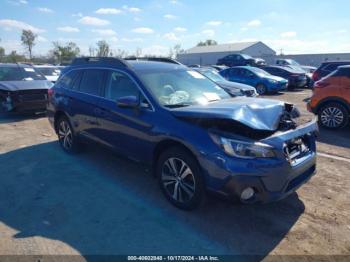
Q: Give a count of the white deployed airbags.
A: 1